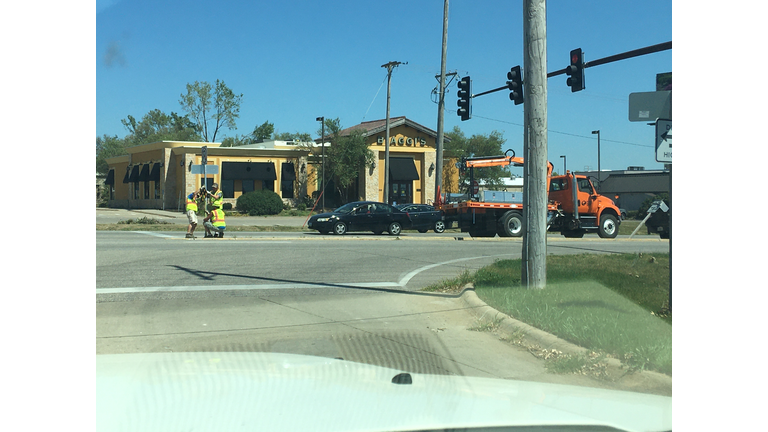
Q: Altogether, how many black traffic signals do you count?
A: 3